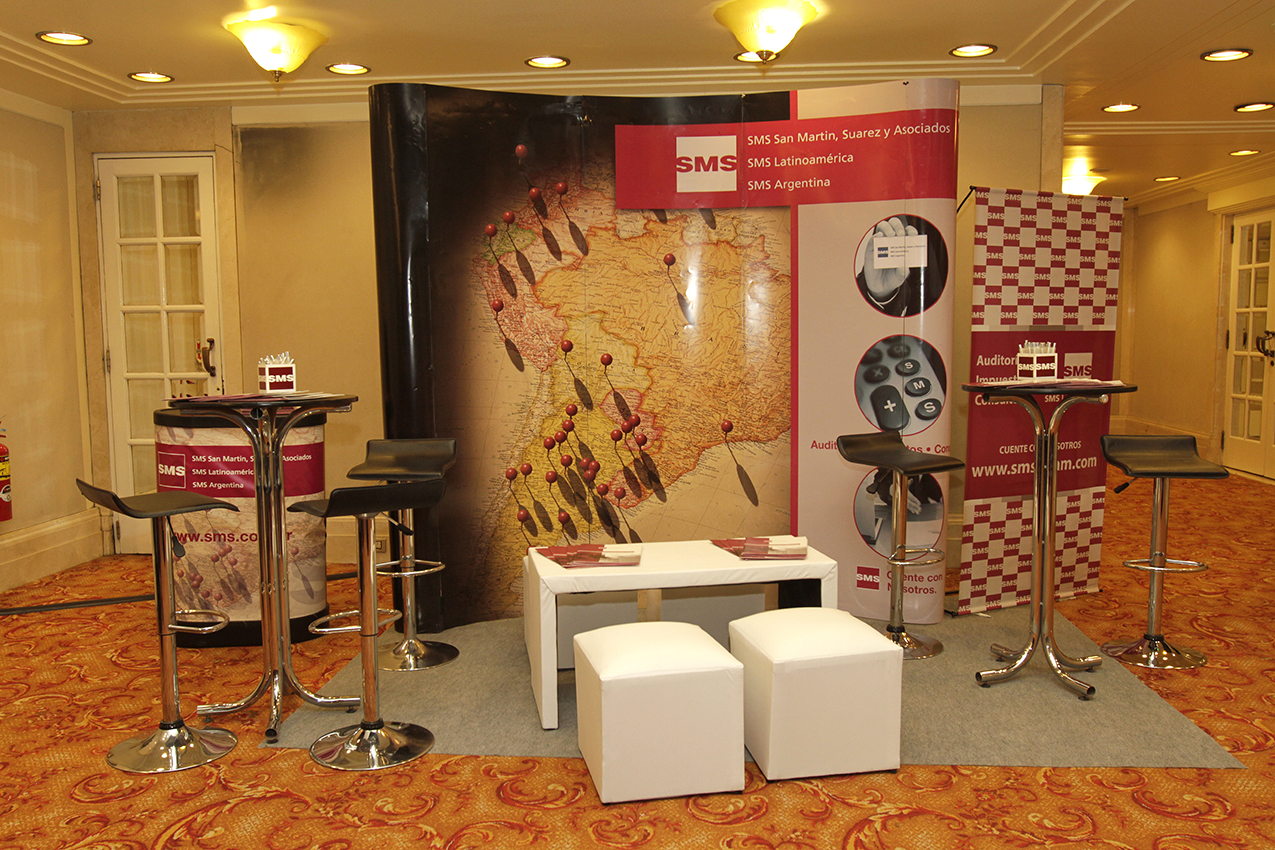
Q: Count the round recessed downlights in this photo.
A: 11